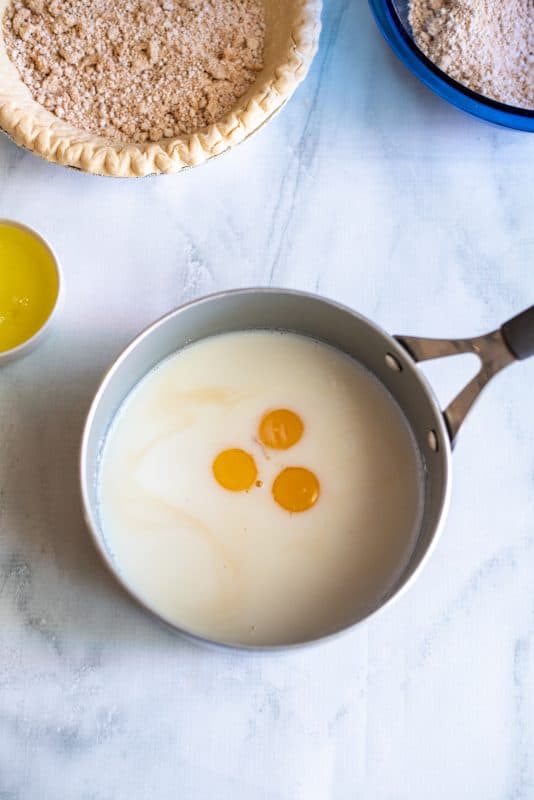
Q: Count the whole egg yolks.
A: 3